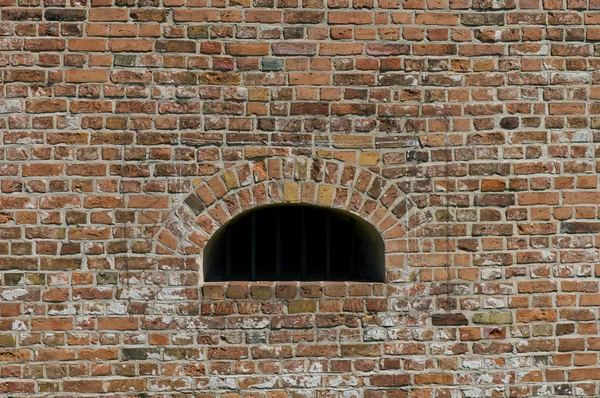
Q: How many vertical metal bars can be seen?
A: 6